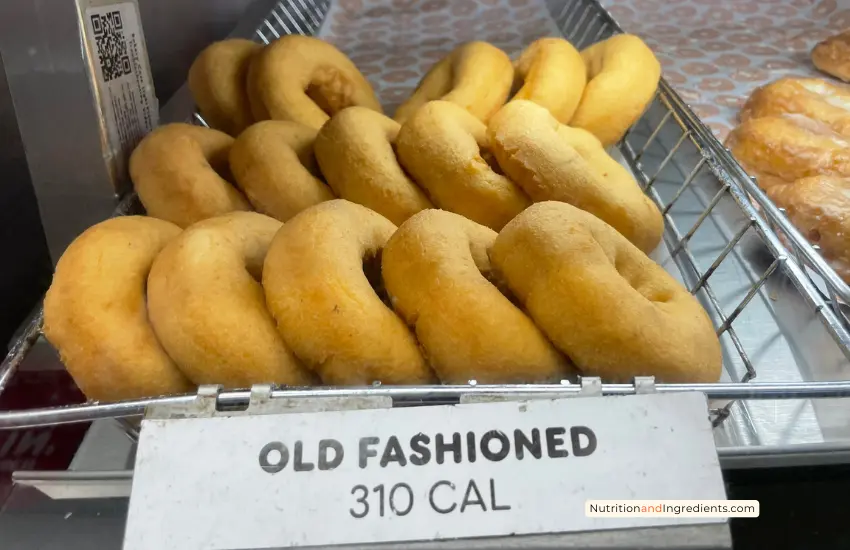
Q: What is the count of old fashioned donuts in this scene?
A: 15